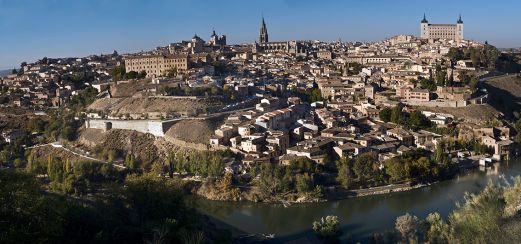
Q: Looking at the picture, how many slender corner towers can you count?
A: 2